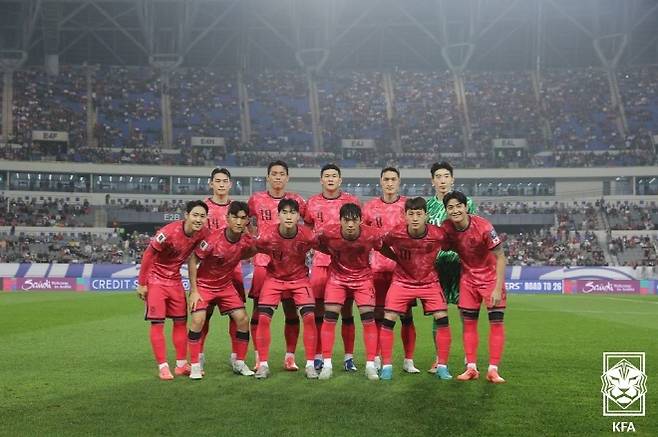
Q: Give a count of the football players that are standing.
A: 11